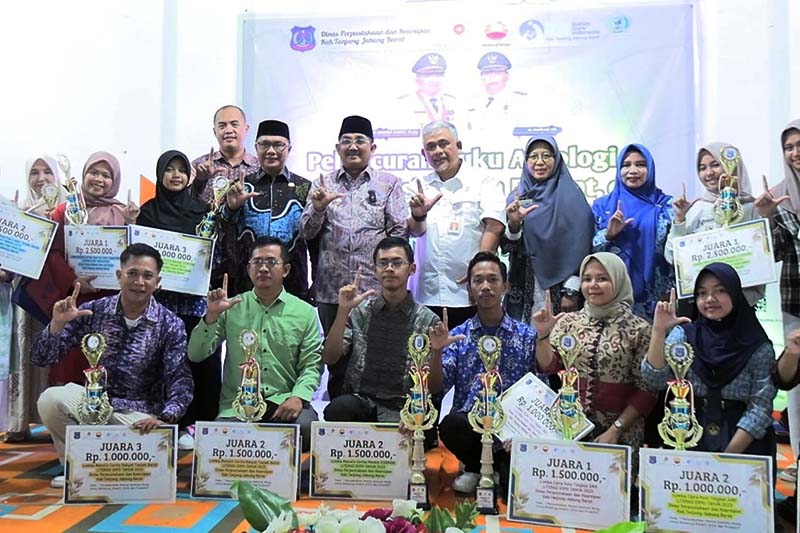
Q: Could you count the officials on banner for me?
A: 2